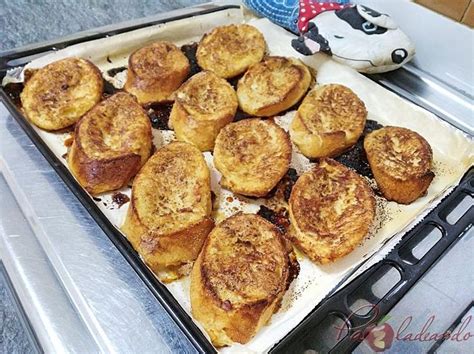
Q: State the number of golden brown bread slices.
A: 12